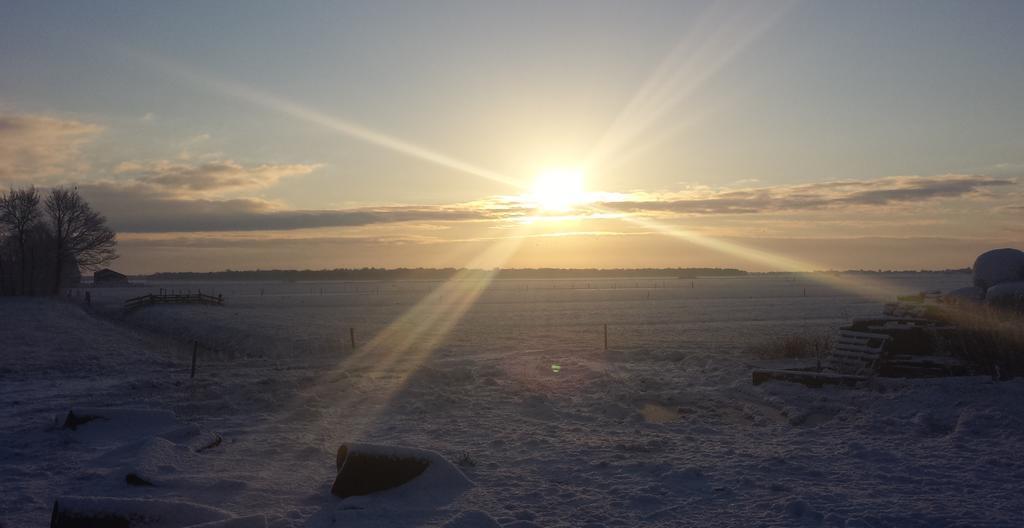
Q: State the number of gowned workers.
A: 0